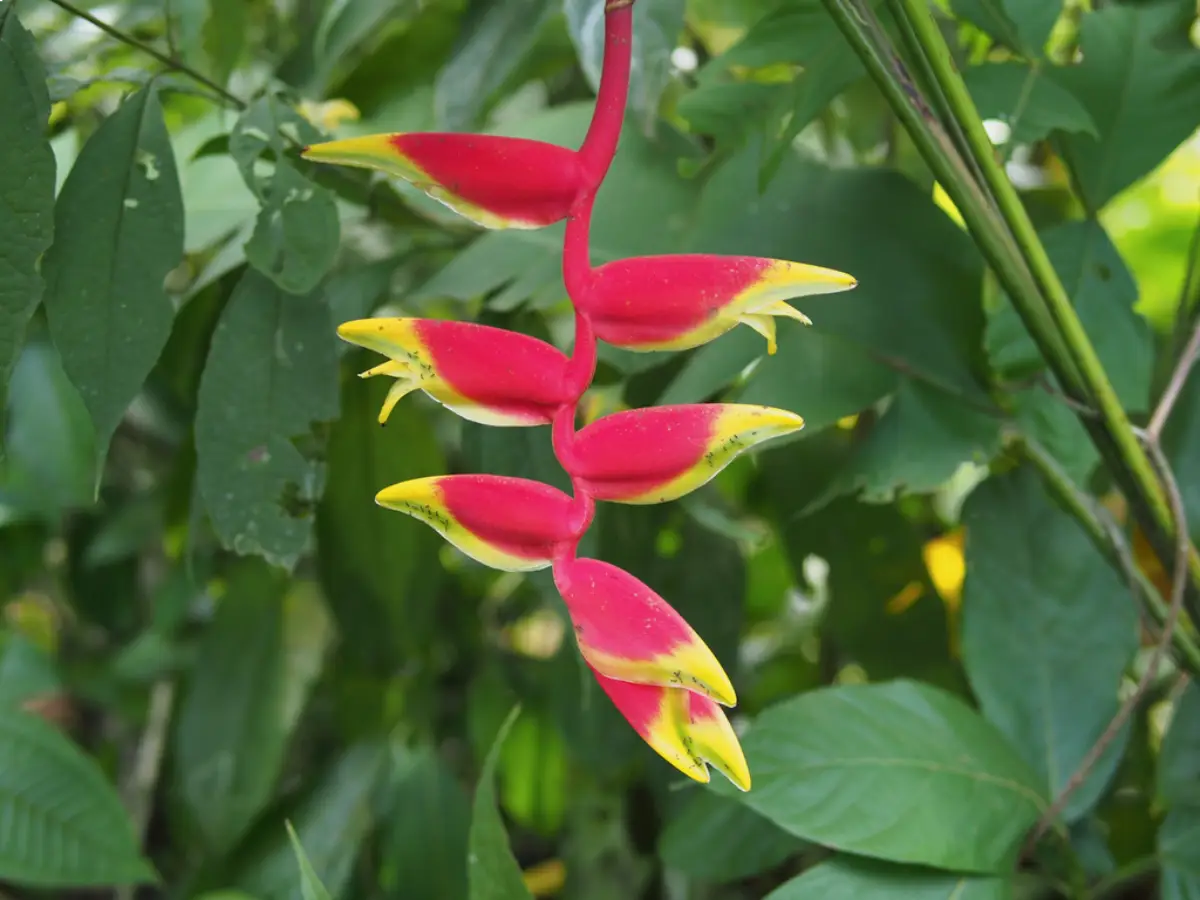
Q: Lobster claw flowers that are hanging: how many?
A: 8